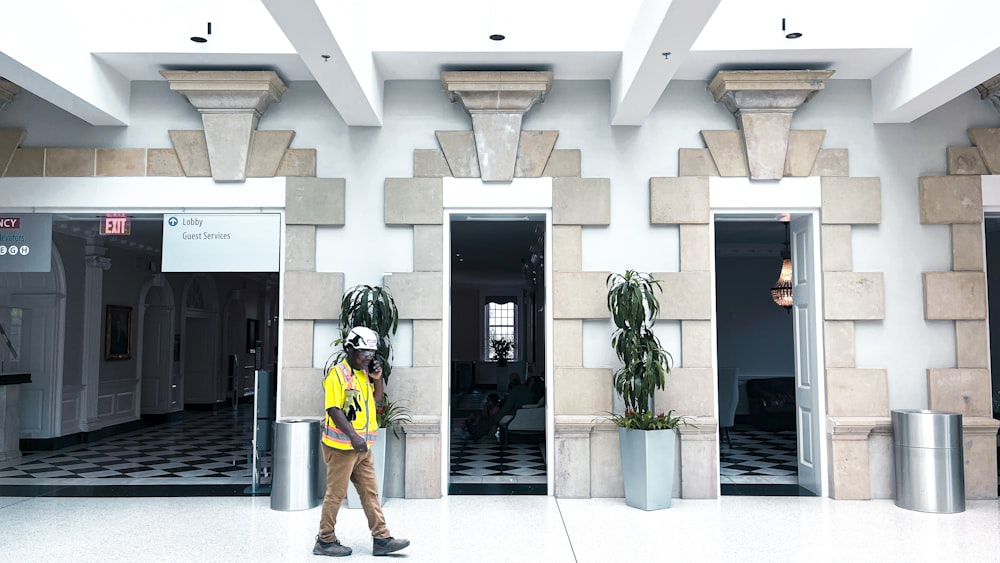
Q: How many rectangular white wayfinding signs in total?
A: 1